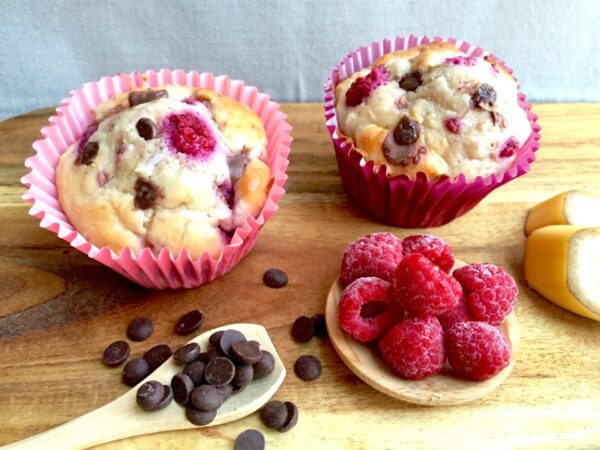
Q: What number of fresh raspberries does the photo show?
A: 8